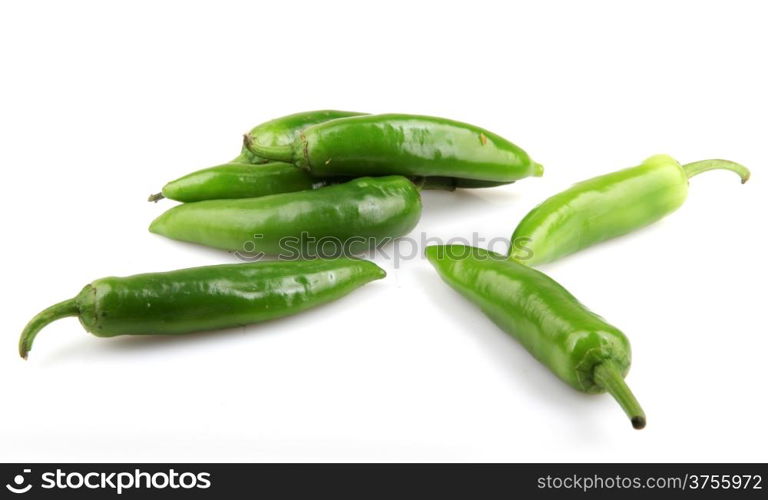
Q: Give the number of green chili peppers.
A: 7